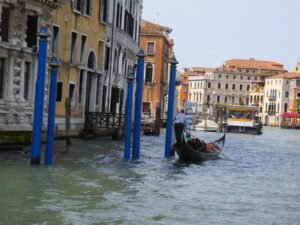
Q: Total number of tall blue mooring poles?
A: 5